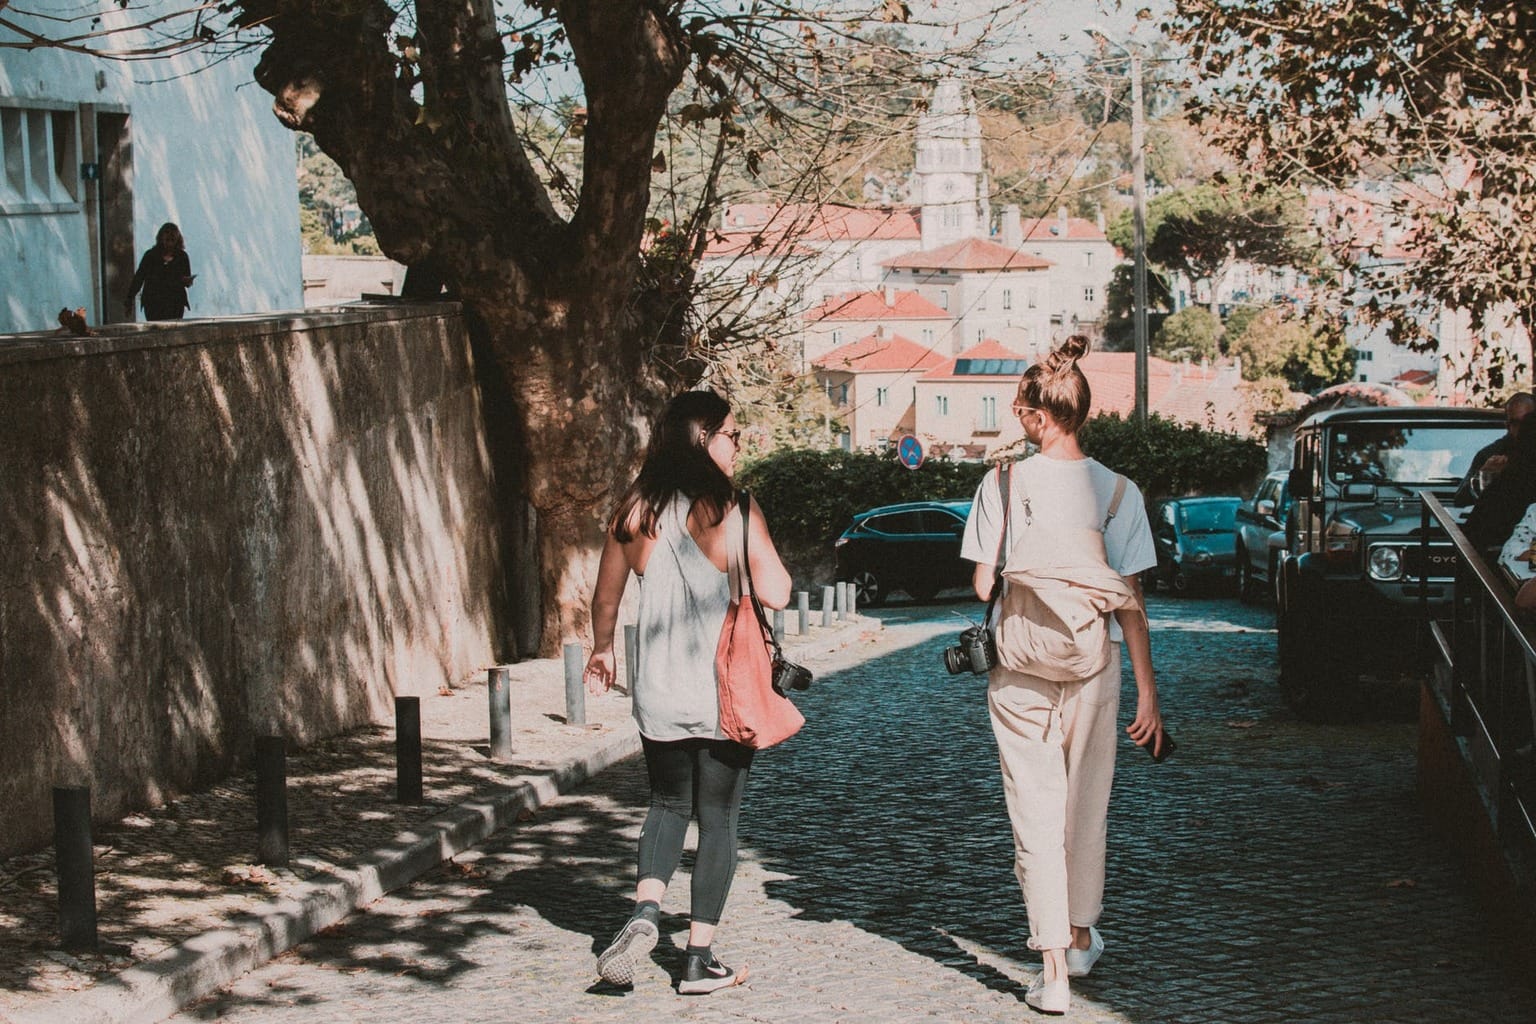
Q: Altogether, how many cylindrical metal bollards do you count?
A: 11